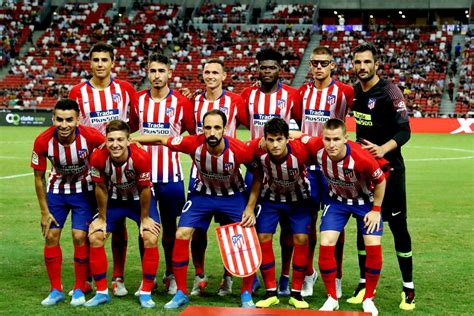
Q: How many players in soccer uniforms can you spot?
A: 11